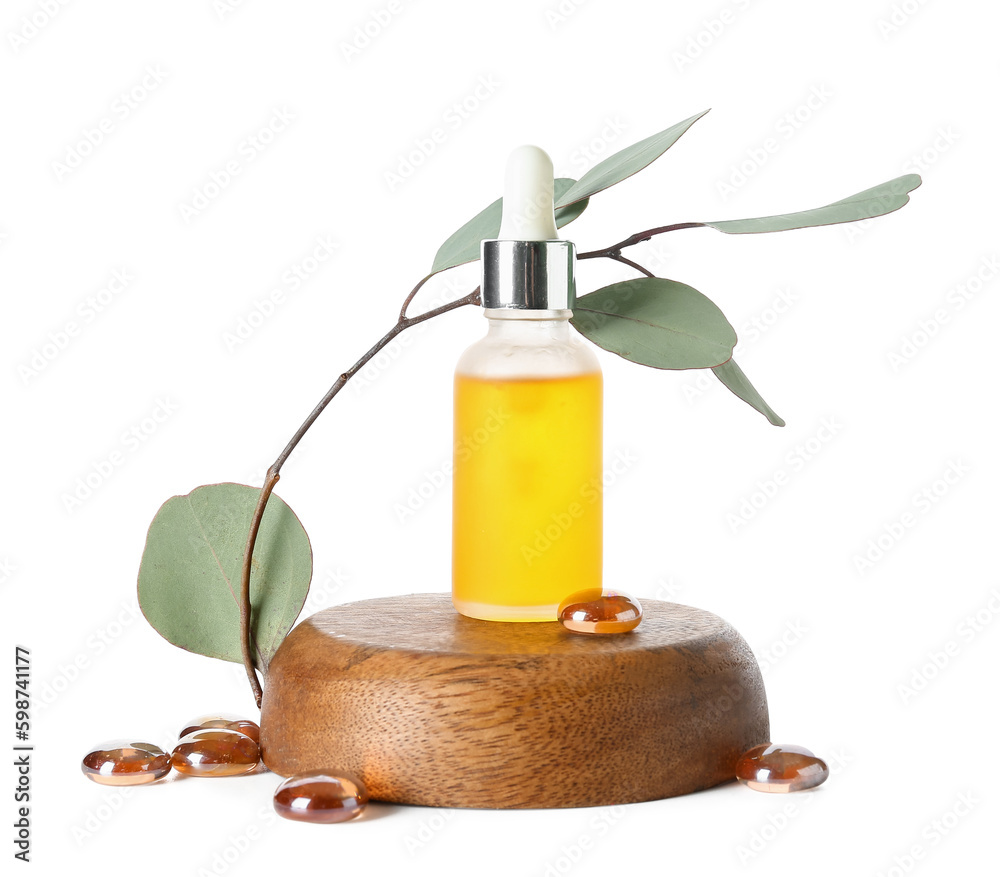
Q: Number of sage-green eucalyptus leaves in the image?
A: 6